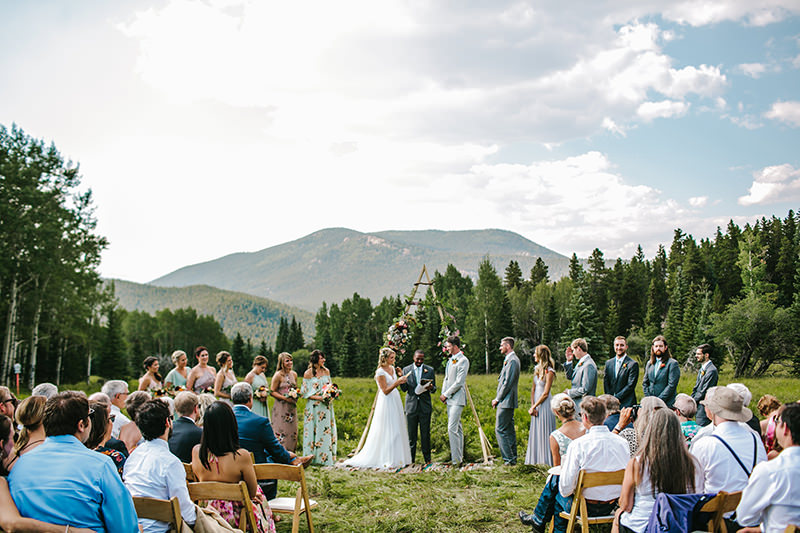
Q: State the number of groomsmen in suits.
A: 5